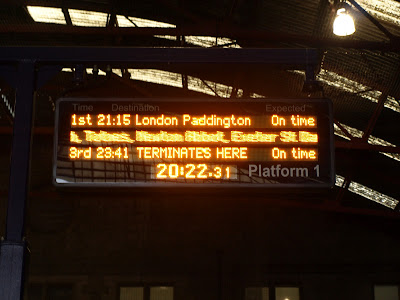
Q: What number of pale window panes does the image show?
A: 5